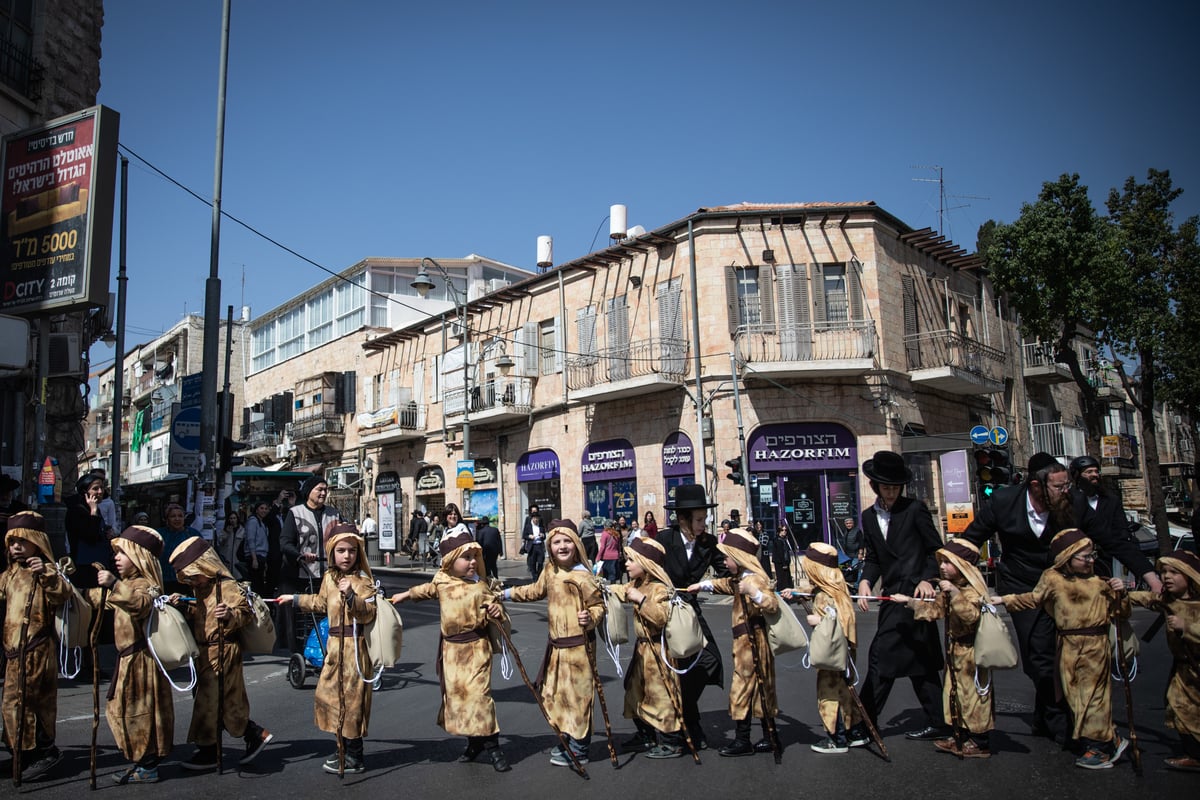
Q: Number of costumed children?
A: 12